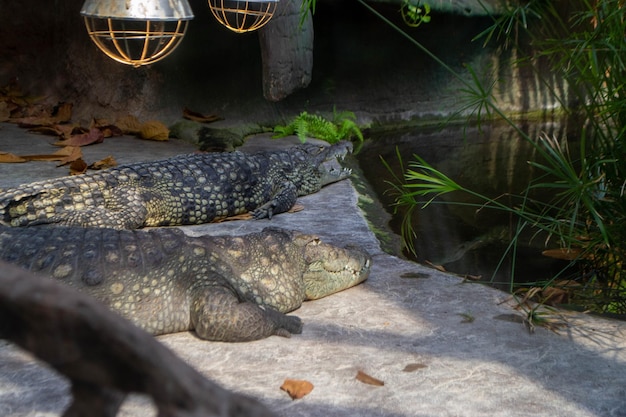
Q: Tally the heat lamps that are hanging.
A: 2